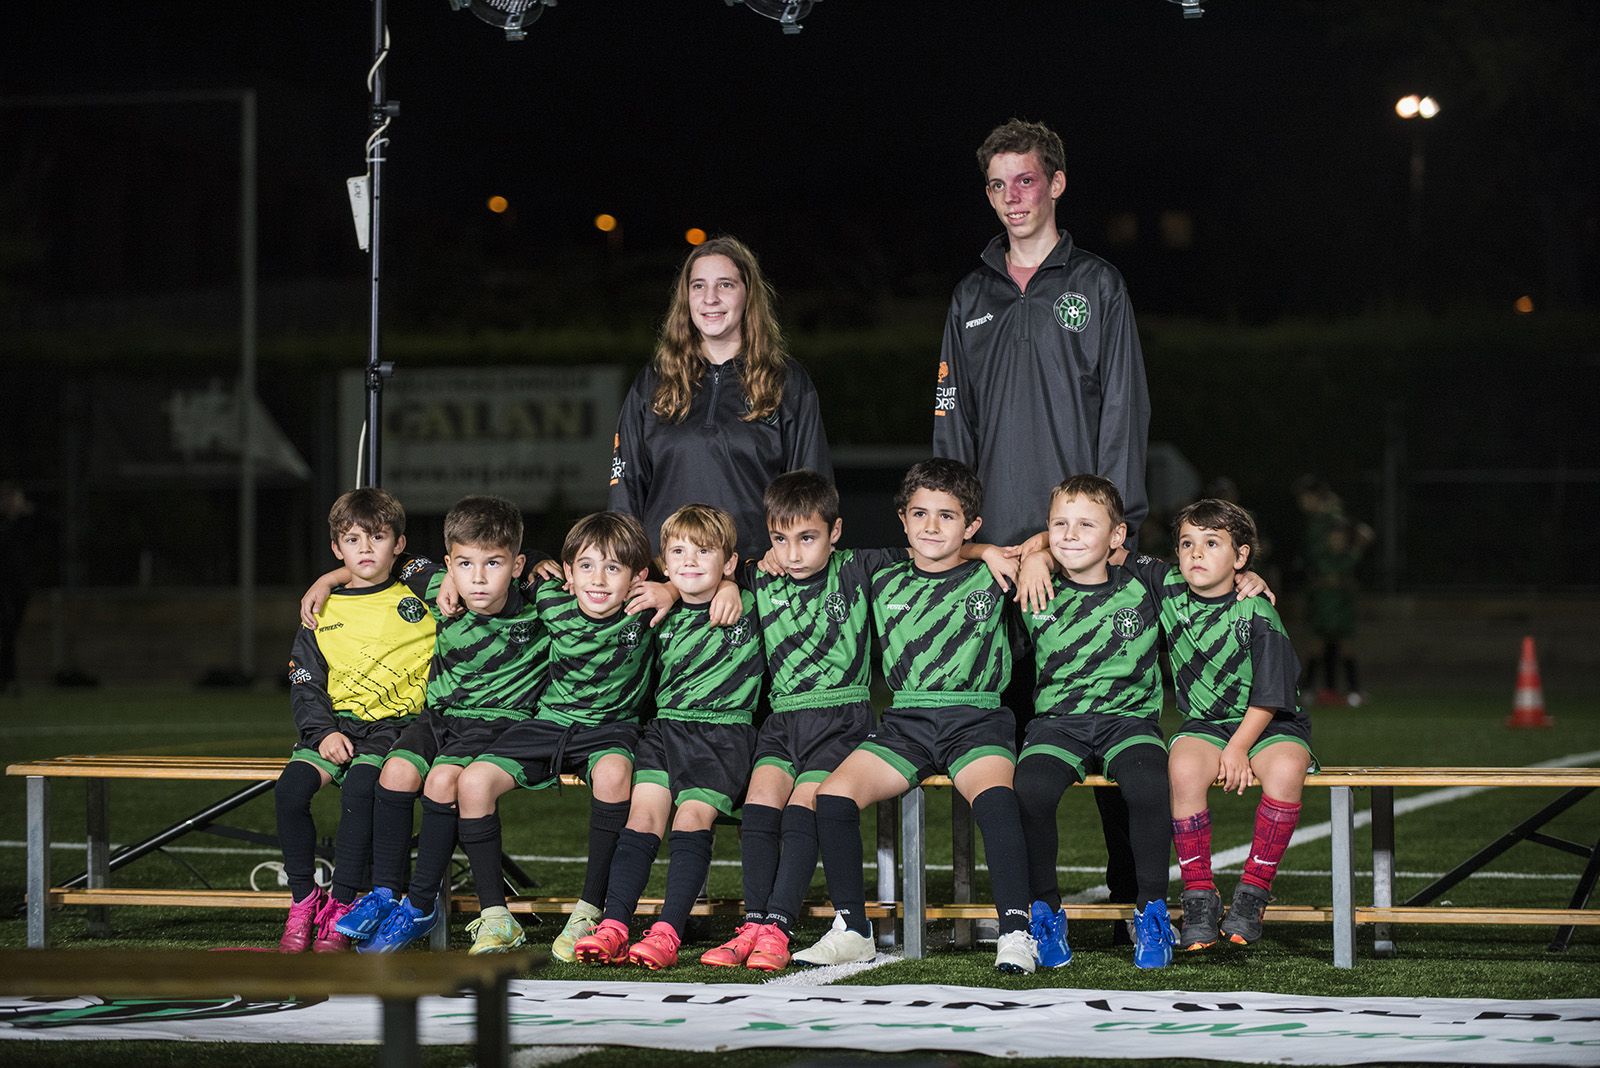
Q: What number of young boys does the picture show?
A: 8